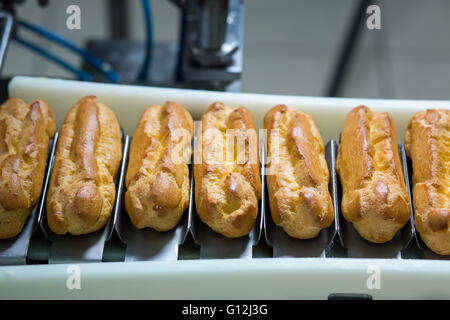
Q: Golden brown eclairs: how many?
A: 7